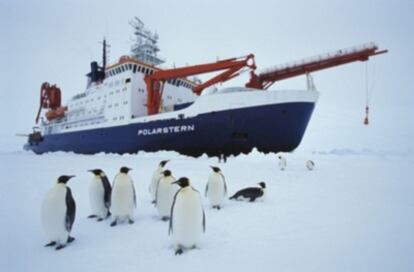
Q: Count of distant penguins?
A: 2